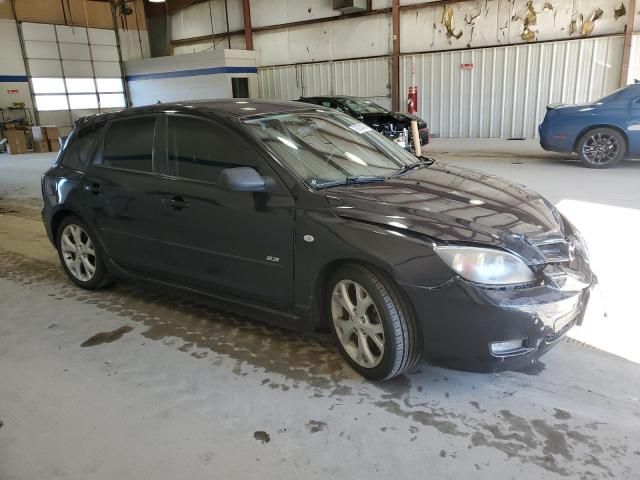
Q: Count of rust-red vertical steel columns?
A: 3